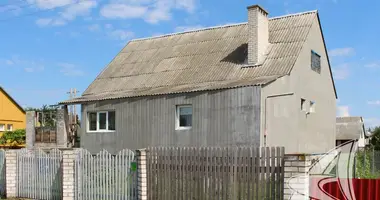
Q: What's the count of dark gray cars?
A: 0